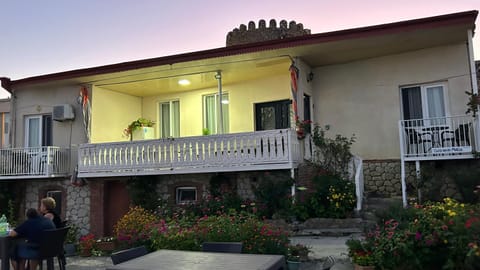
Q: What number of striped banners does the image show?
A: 2